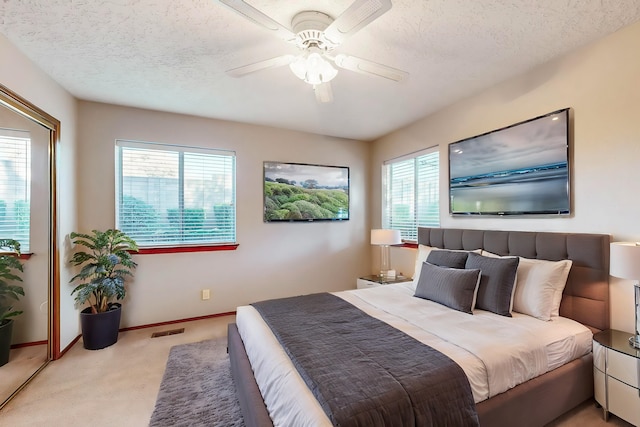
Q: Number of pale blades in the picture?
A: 5